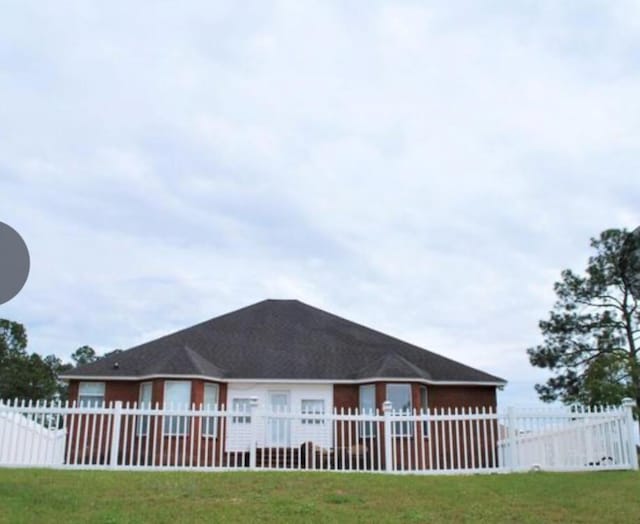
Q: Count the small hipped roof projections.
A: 2